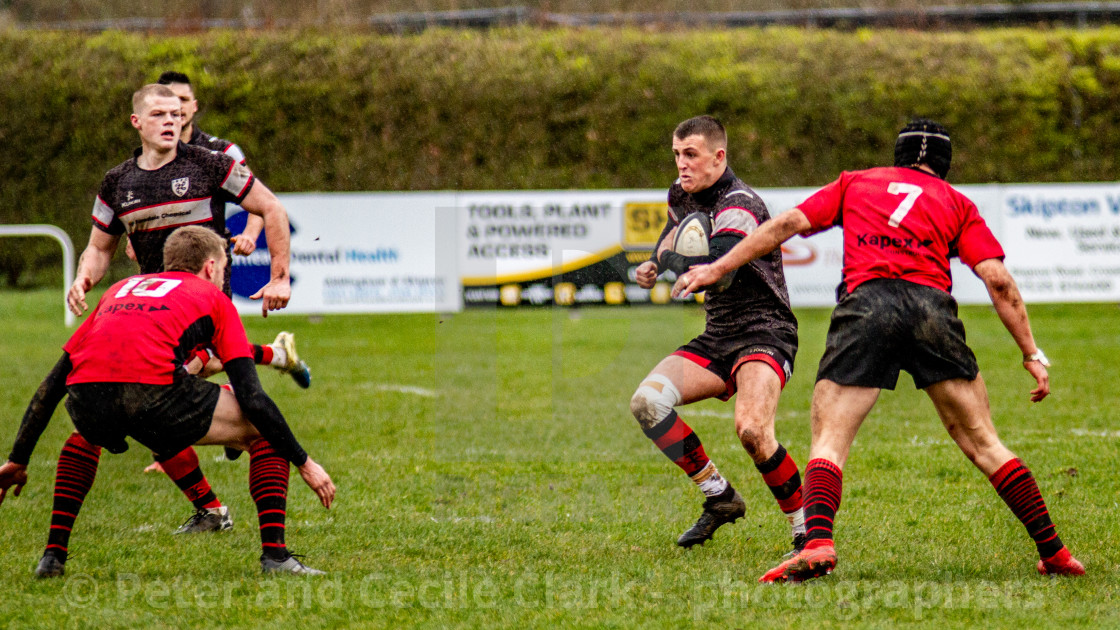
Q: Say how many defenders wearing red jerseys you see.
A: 2